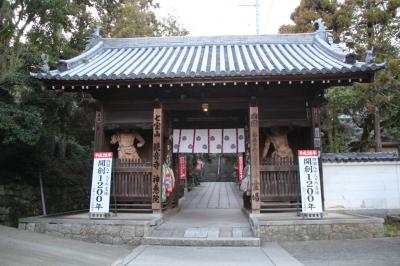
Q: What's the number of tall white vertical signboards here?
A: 2